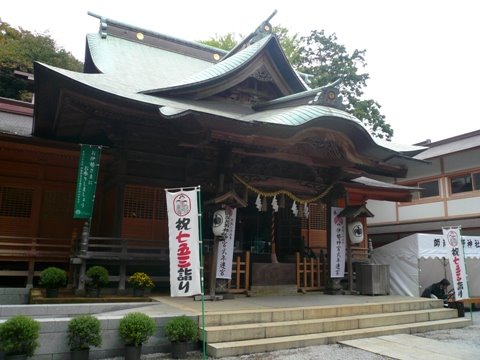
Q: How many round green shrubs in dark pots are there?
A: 6